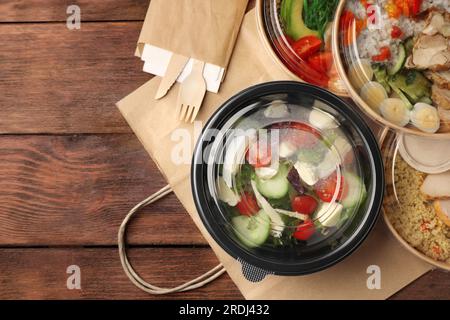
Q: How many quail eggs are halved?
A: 4